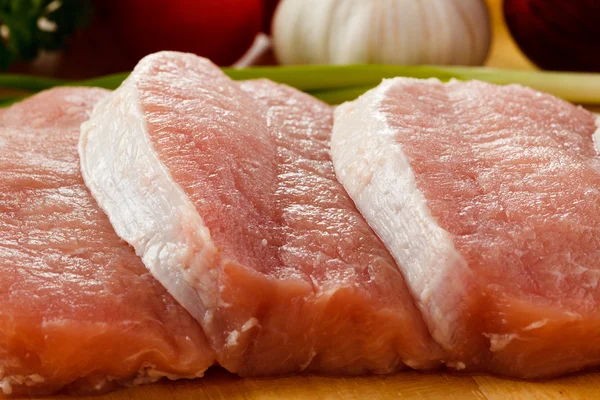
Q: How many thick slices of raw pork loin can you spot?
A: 3